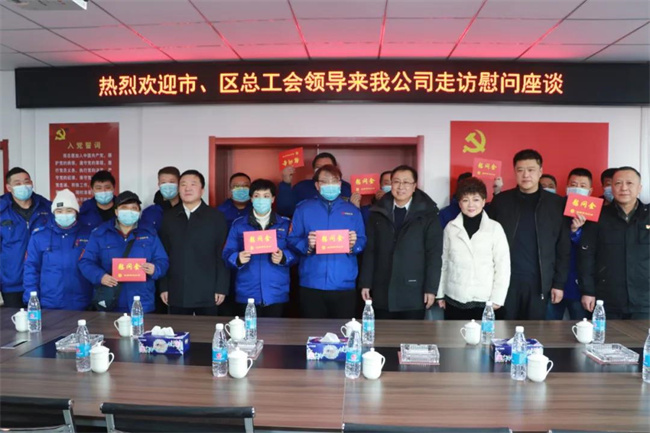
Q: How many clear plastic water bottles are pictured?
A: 11